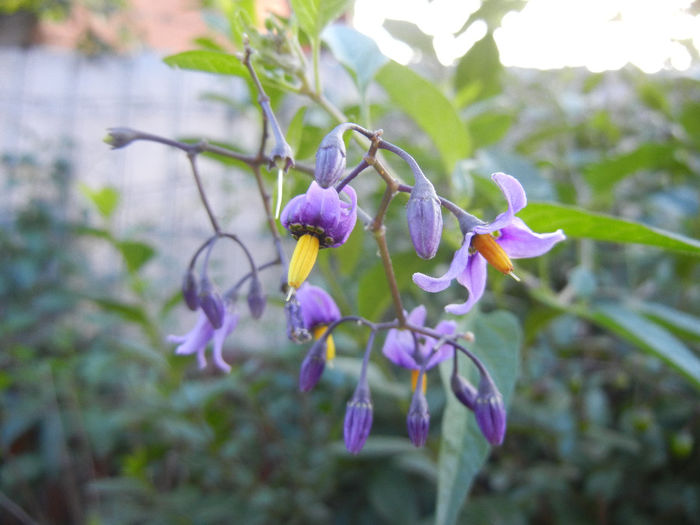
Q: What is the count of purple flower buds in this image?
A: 10